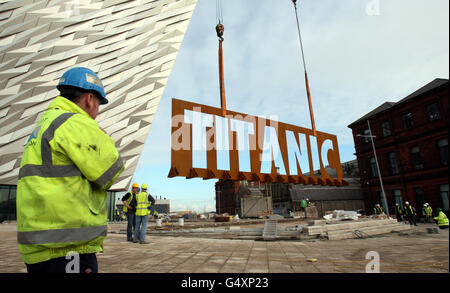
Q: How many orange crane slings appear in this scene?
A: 2